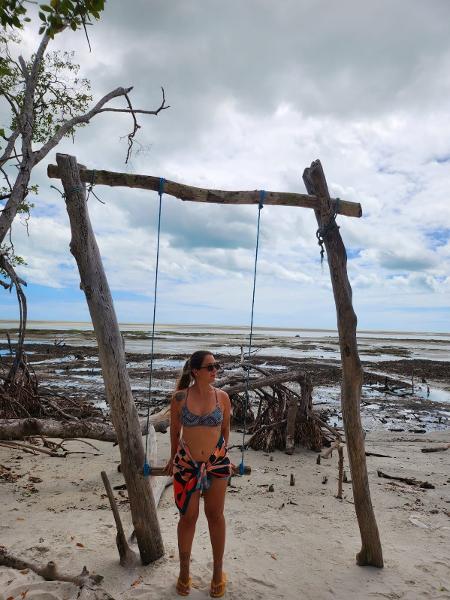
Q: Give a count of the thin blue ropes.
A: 2